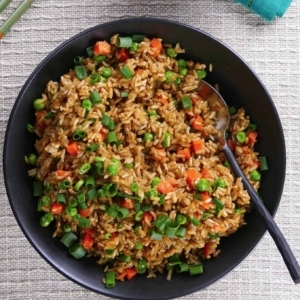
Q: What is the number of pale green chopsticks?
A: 2